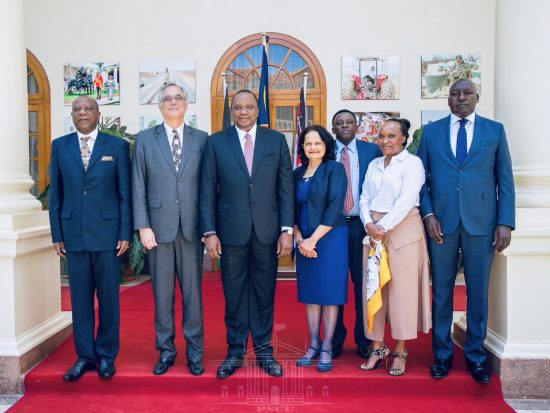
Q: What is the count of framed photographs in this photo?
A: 8